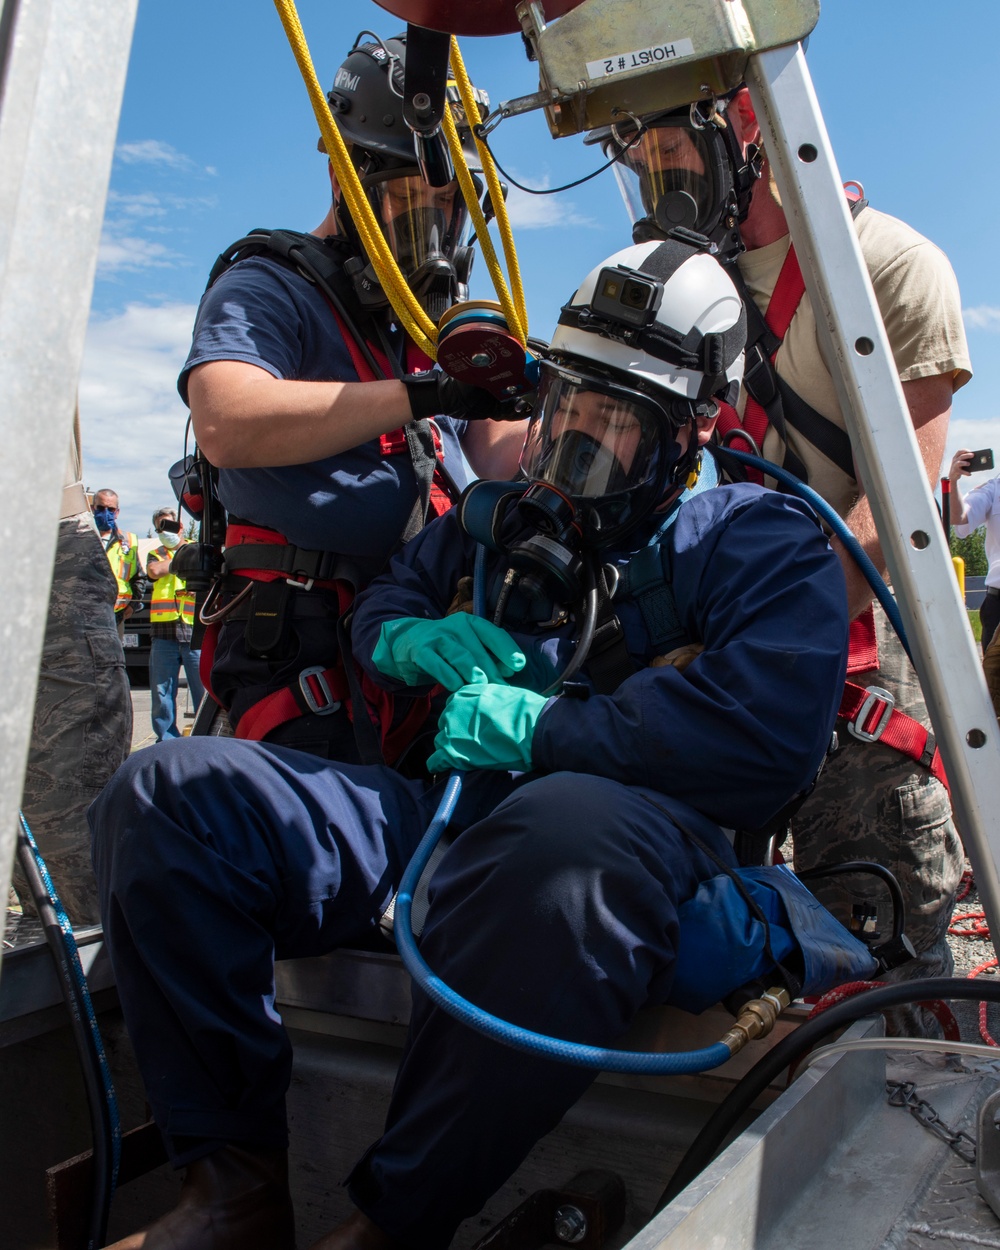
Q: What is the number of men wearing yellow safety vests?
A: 2